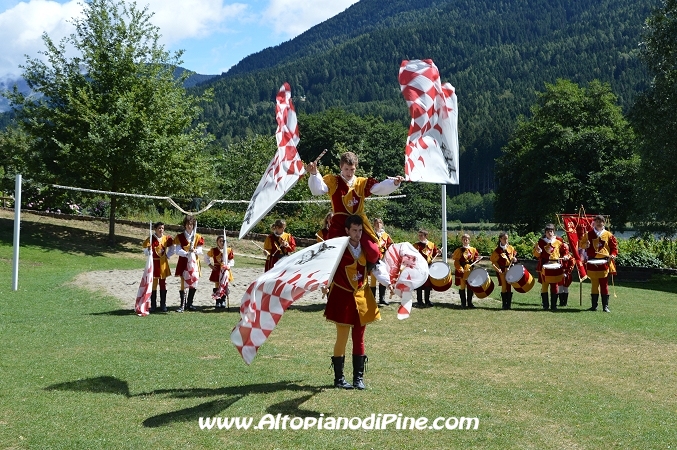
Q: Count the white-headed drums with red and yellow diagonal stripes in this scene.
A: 5